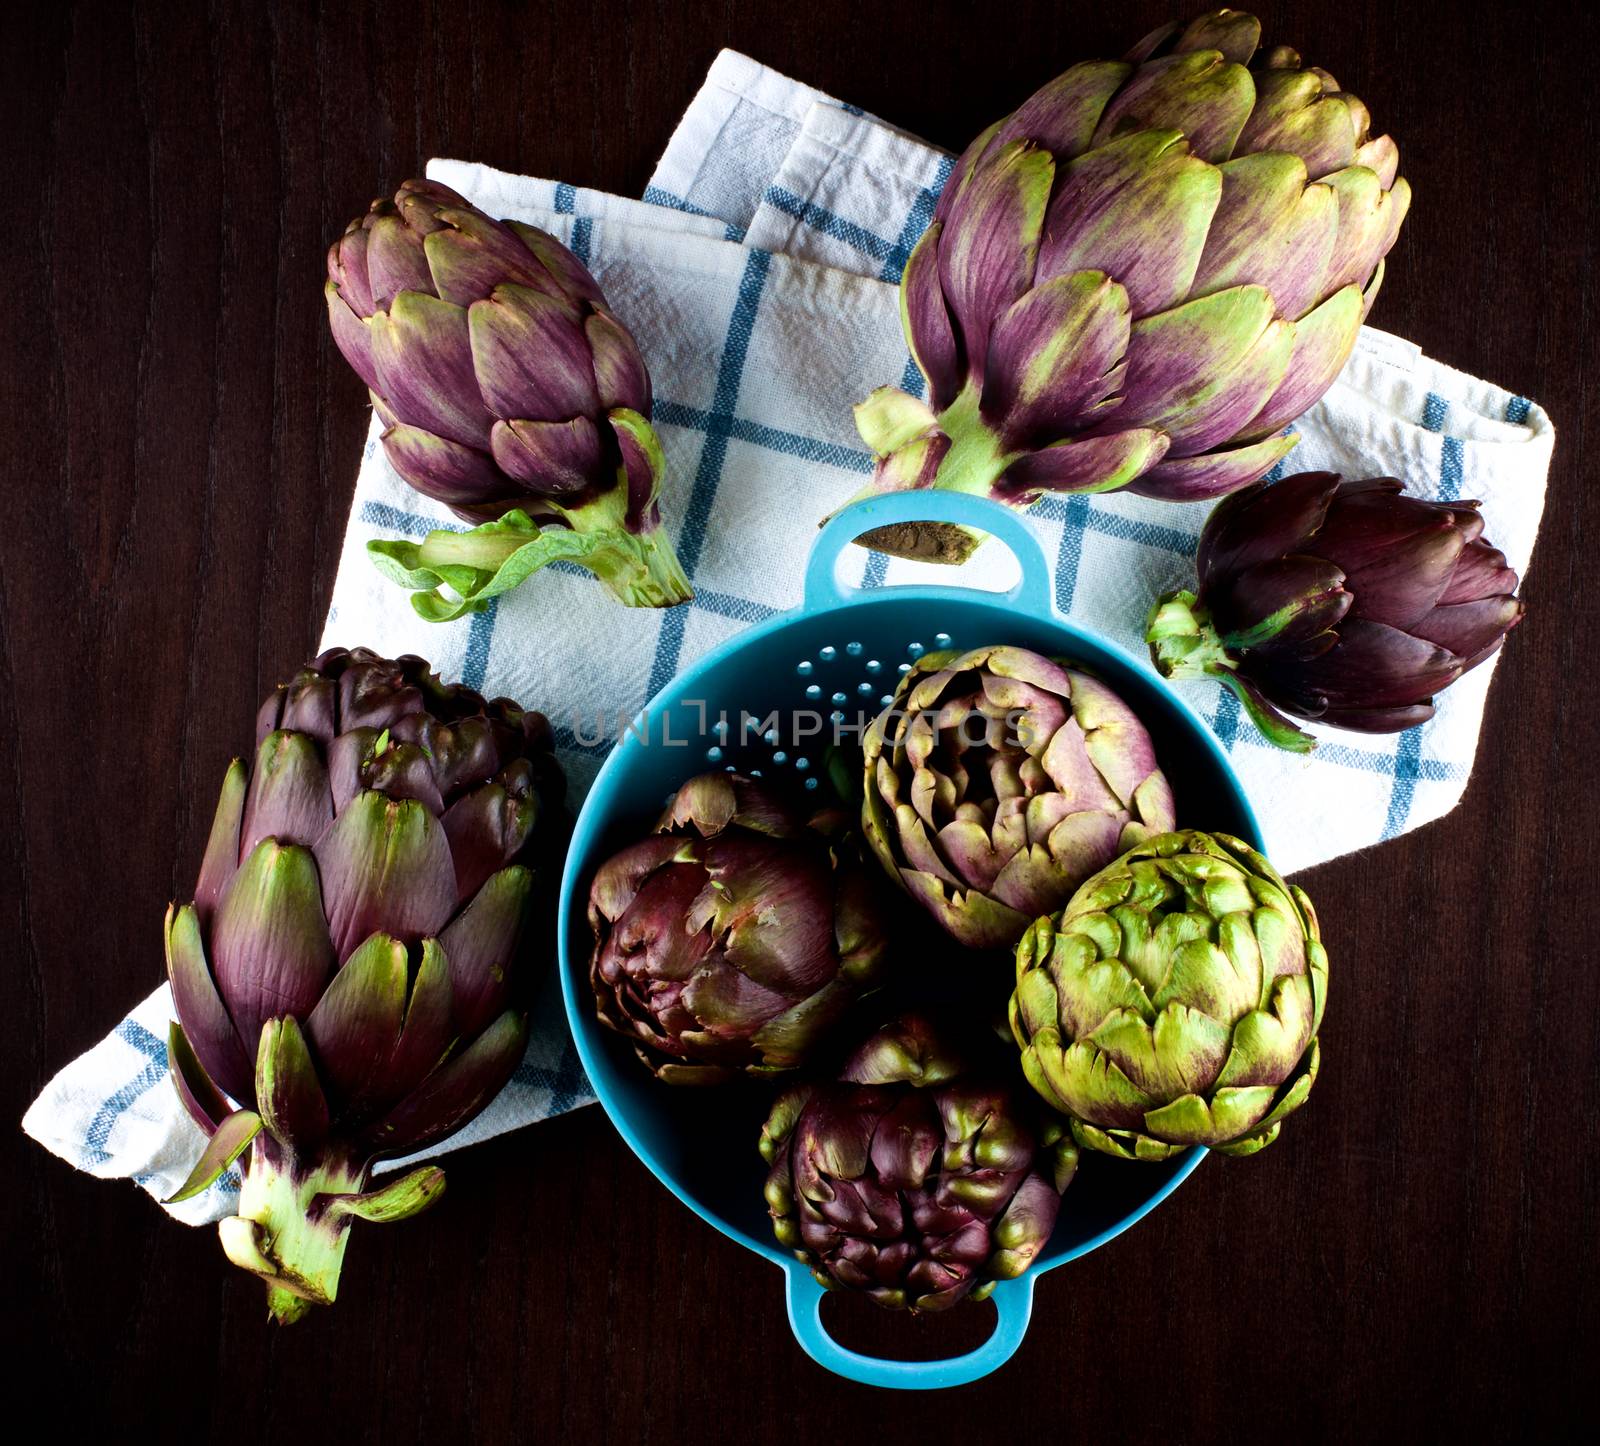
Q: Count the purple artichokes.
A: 7